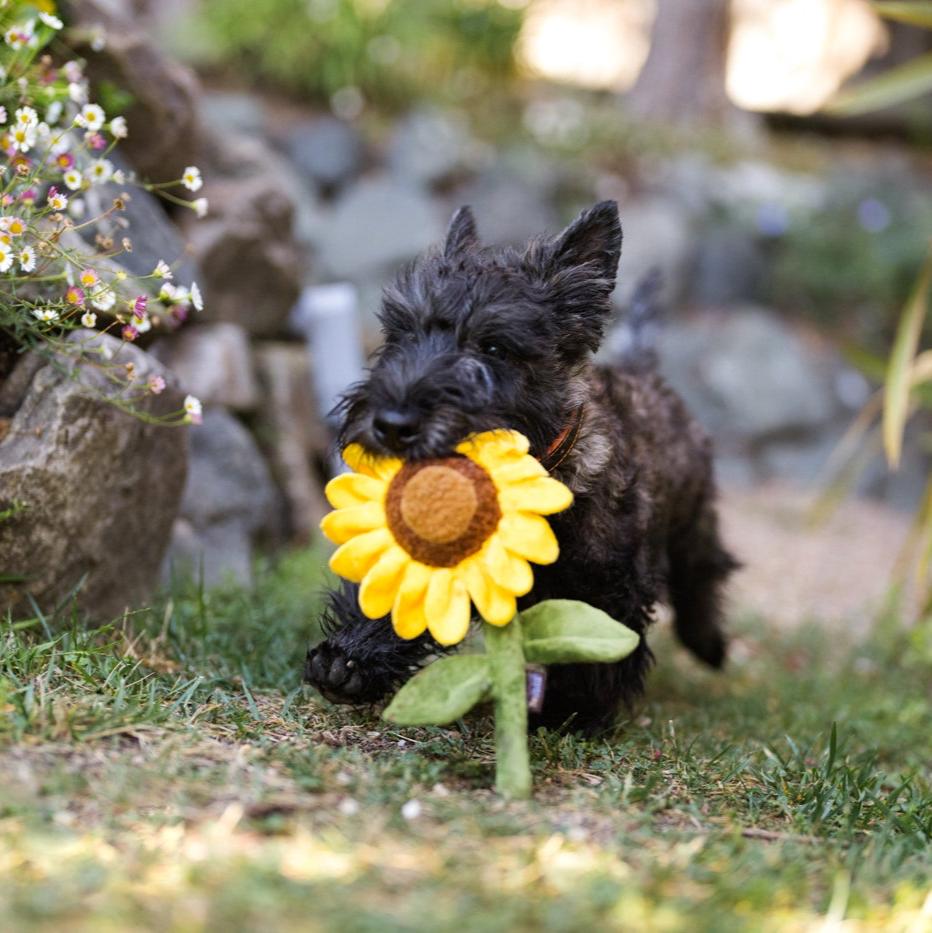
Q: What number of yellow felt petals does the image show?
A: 13